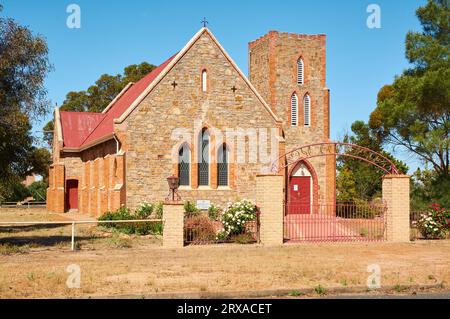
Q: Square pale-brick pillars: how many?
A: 3